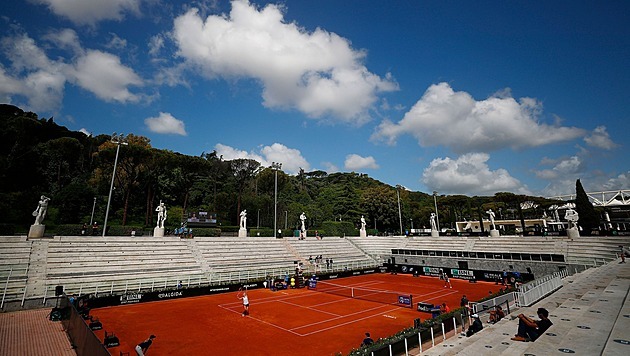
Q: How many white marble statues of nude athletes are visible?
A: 8